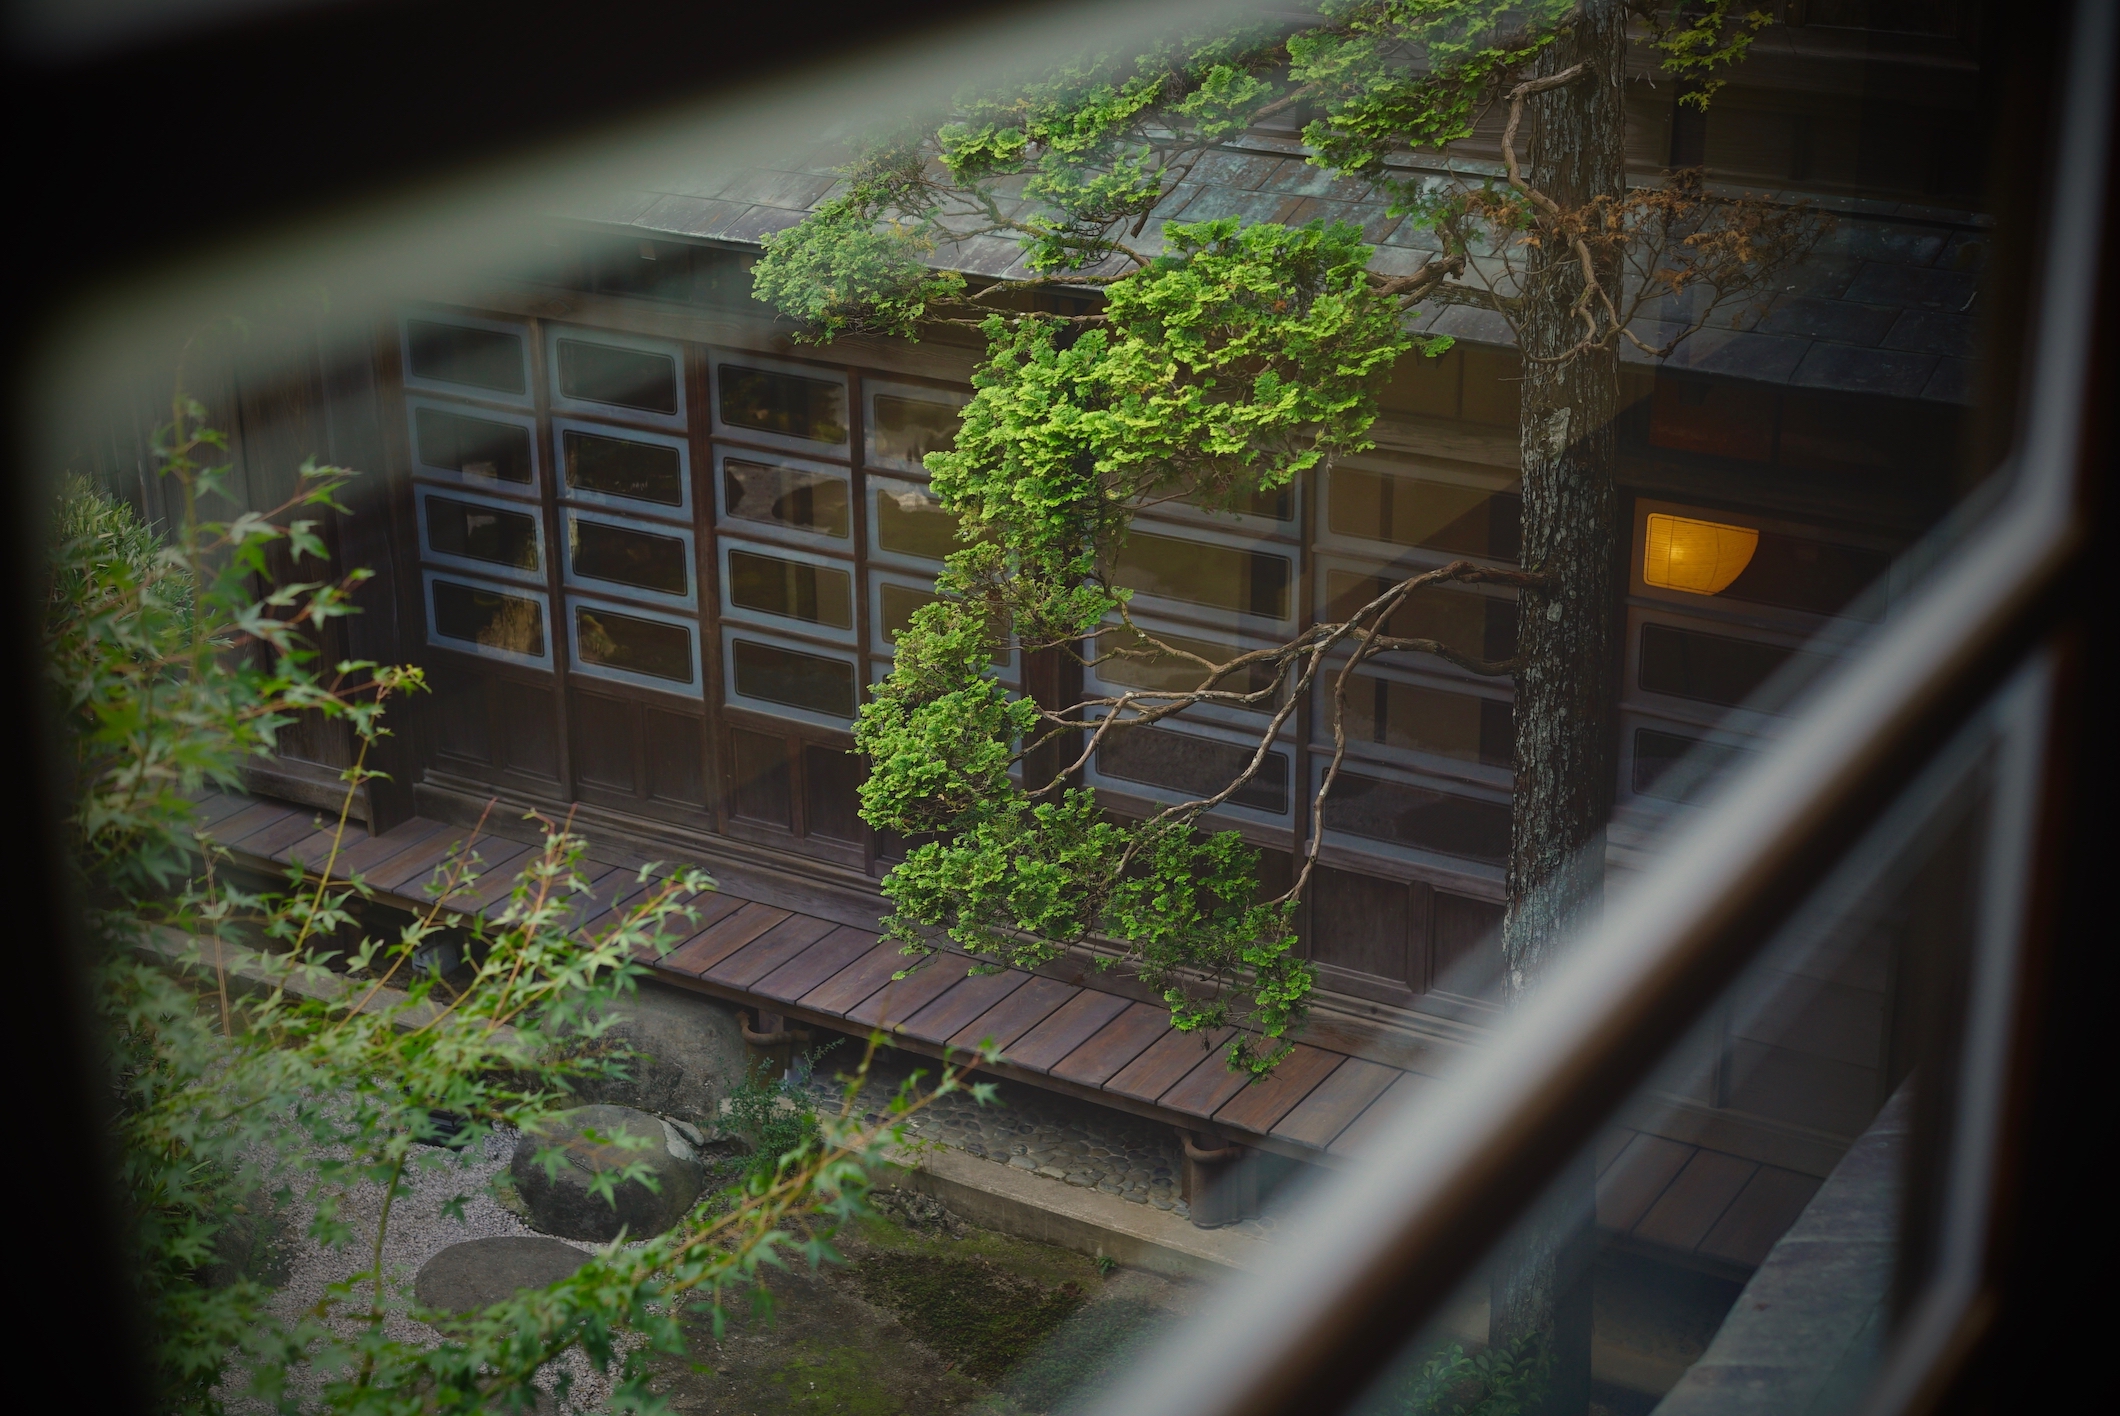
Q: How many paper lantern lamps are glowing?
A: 1